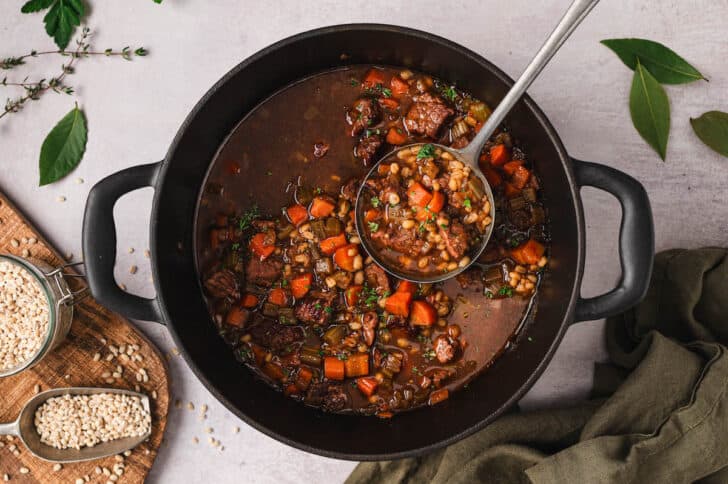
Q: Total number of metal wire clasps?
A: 1